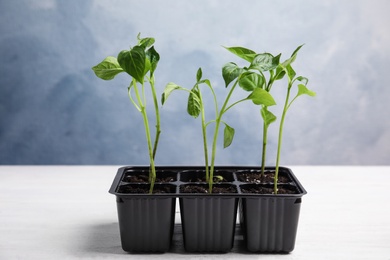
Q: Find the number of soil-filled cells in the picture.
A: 6